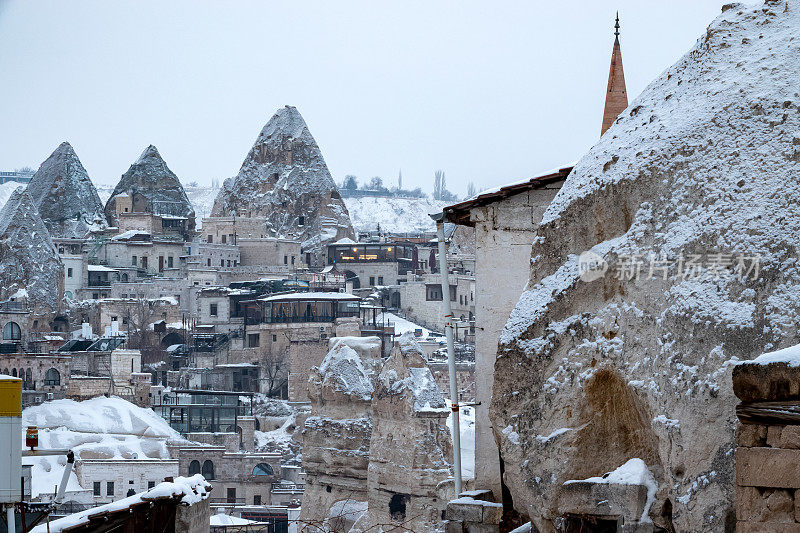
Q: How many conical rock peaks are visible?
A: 4